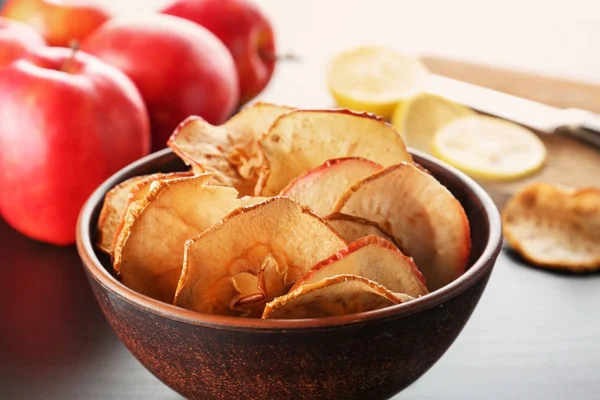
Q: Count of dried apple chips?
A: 12